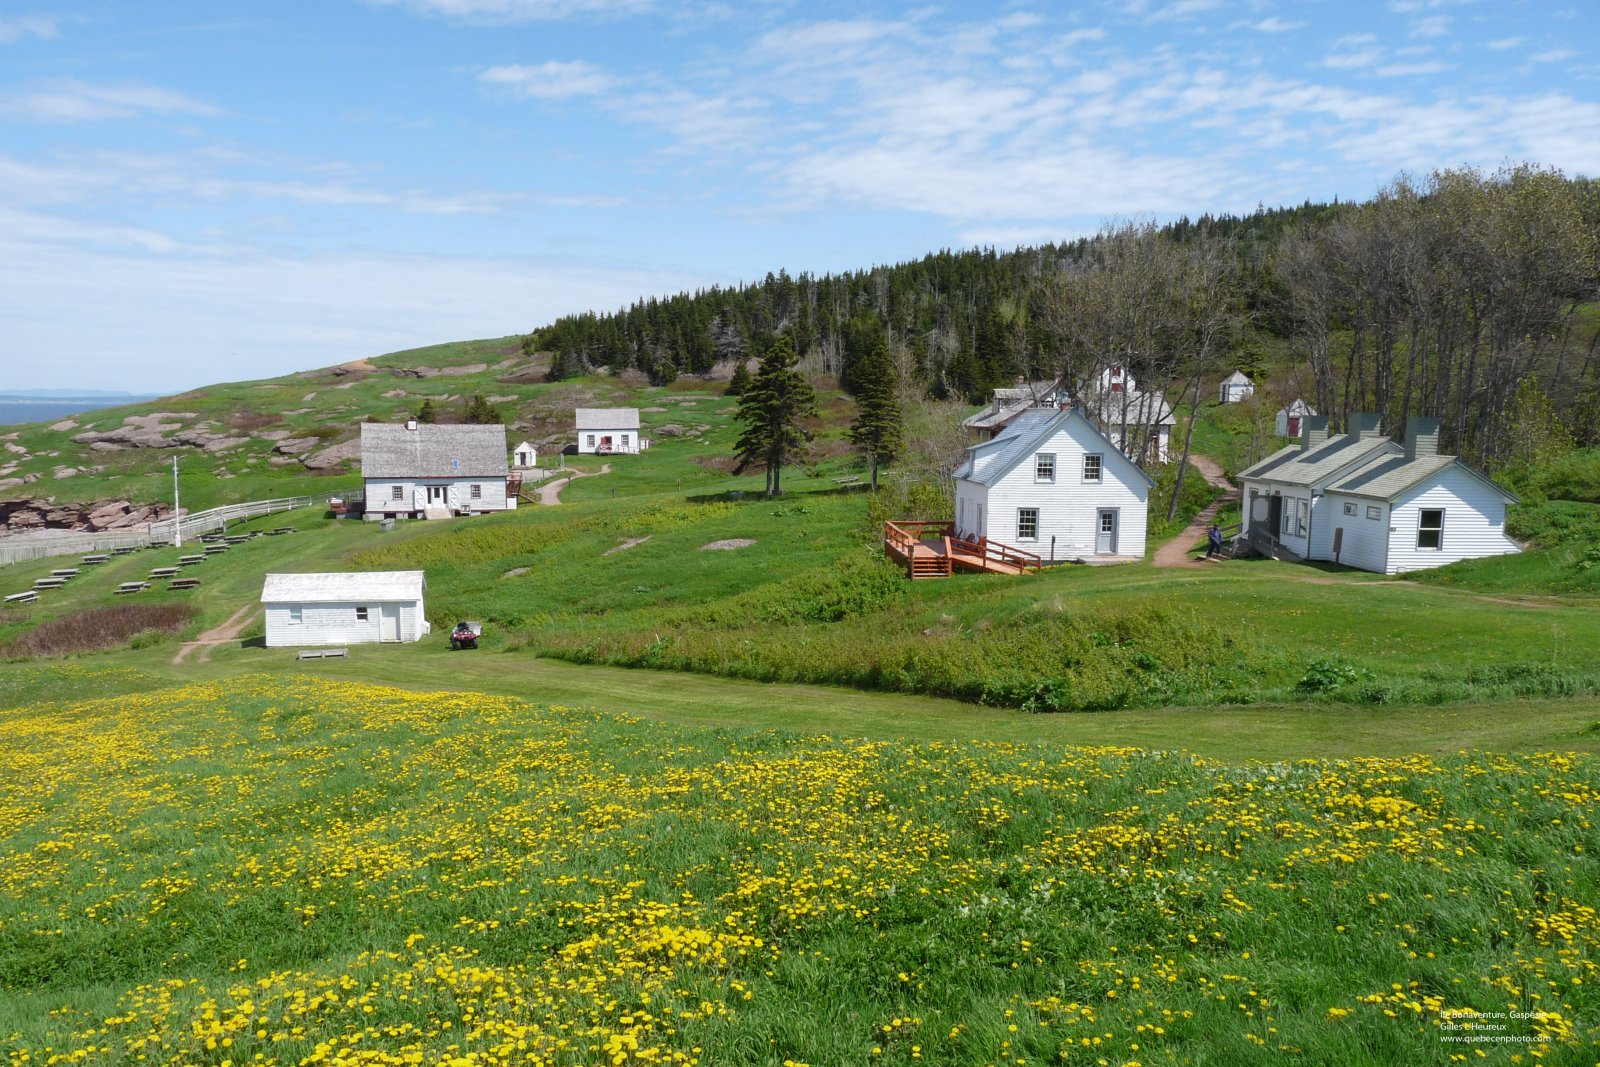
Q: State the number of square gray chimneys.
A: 3